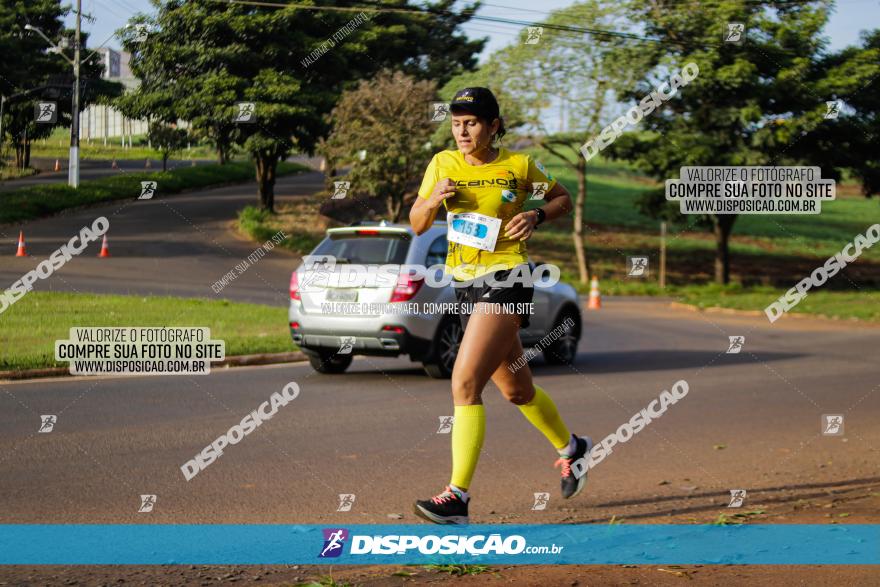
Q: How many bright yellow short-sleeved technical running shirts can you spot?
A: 1